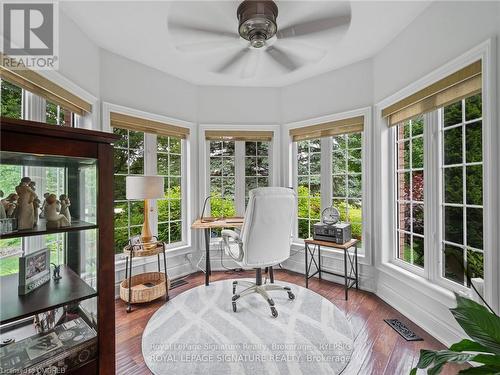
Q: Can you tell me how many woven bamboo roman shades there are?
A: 5